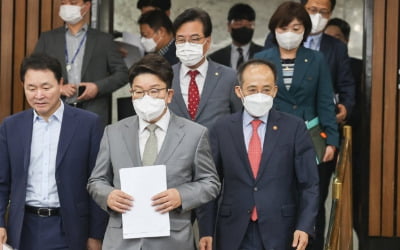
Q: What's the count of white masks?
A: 7